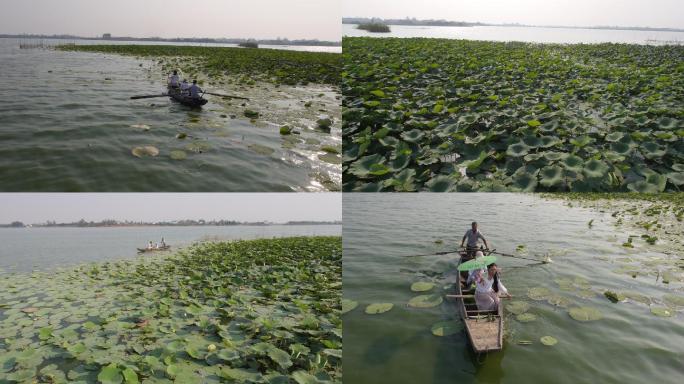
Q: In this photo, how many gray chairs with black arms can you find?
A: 0